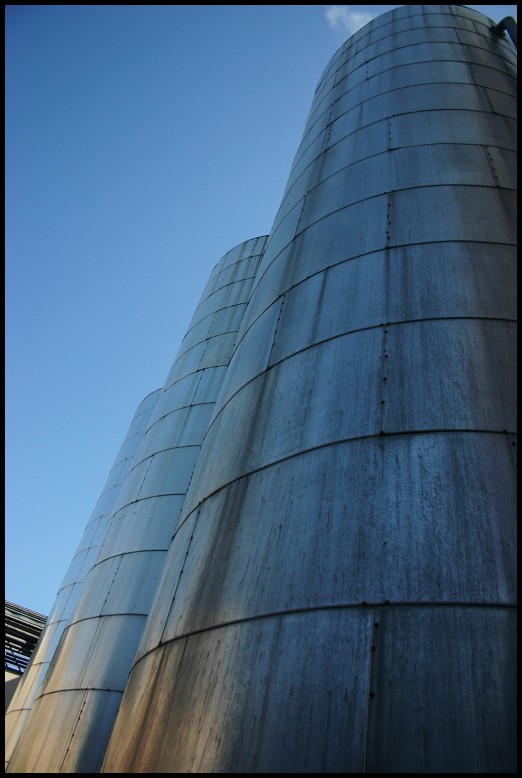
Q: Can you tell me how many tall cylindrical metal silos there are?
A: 3